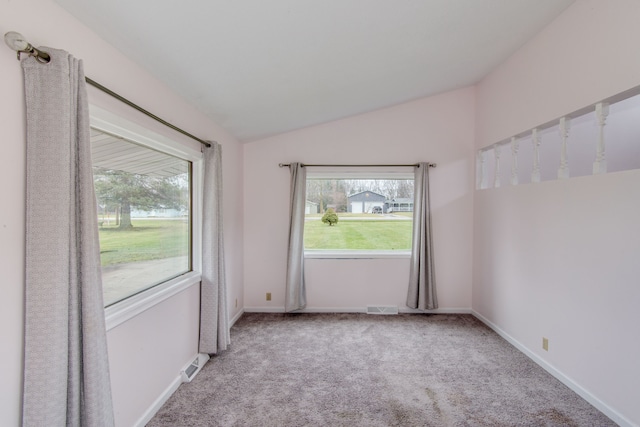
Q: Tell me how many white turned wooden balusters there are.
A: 6